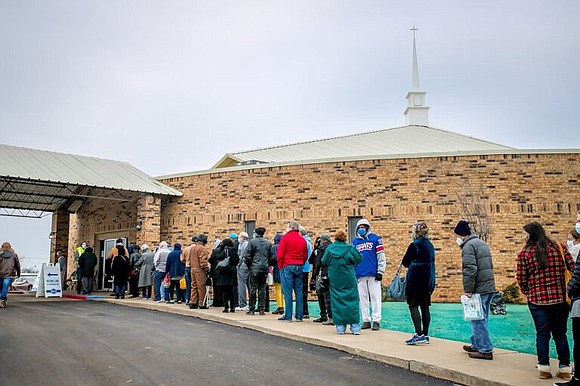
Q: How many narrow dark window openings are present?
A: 2